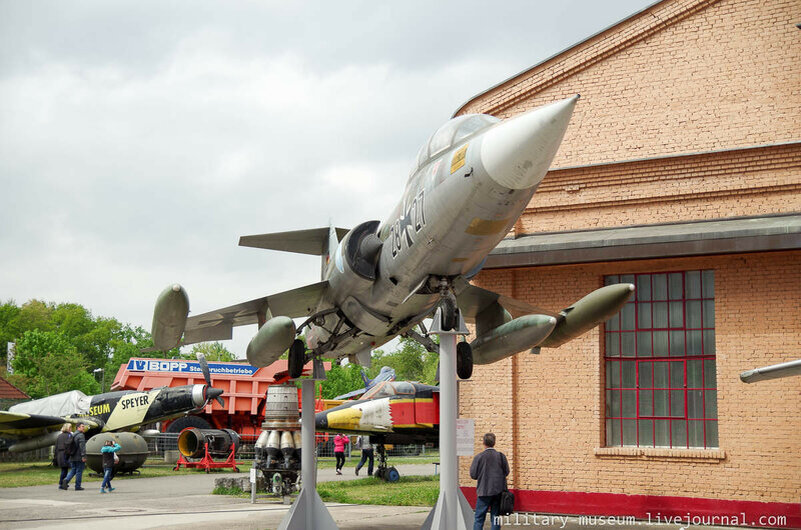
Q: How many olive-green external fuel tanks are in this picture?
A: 4